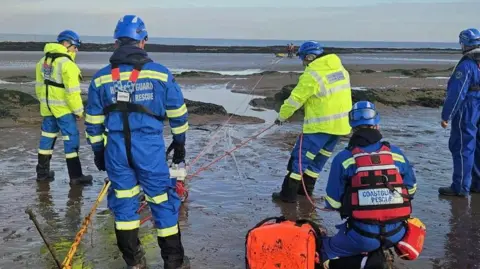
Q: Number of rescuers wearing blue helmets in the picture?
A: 5